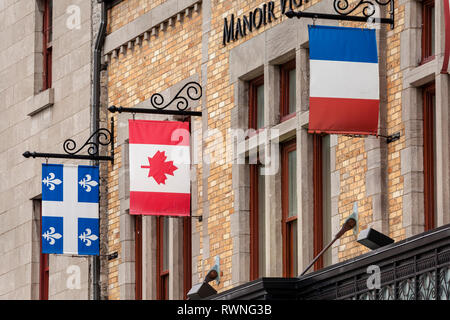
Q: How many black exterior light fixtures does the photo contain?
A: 2